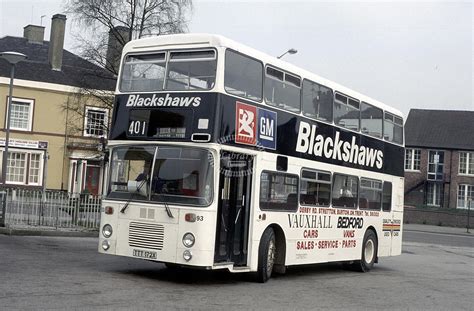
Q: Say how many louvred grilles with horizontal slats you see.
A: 1